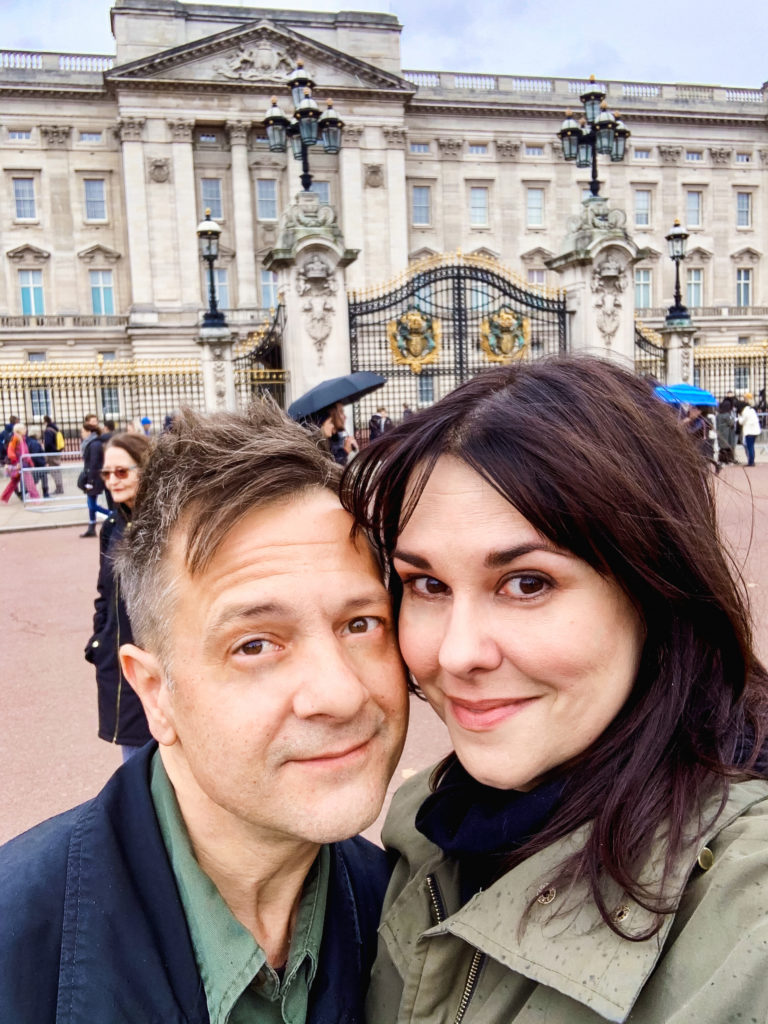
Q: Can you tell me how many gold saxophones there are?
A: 0